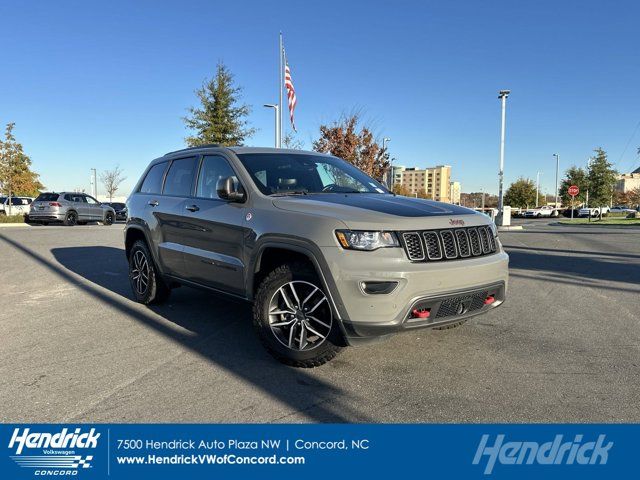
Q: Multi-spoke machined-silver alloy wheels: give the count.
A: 2